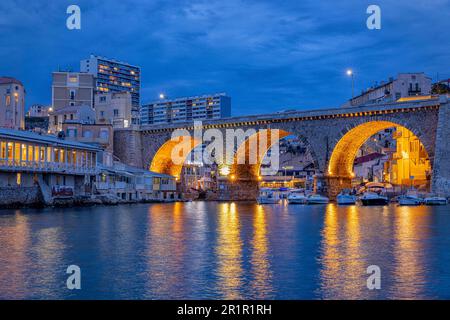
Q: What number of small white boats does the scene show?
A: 7